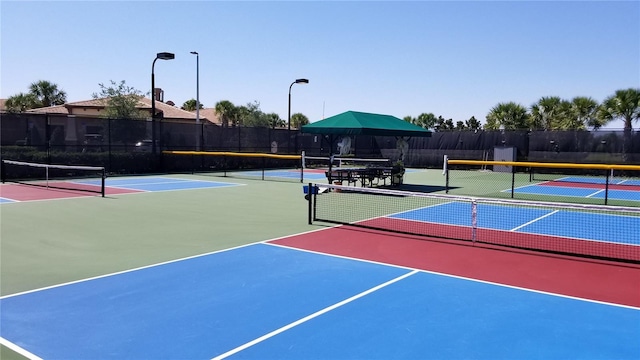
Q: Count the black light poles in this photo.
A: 2